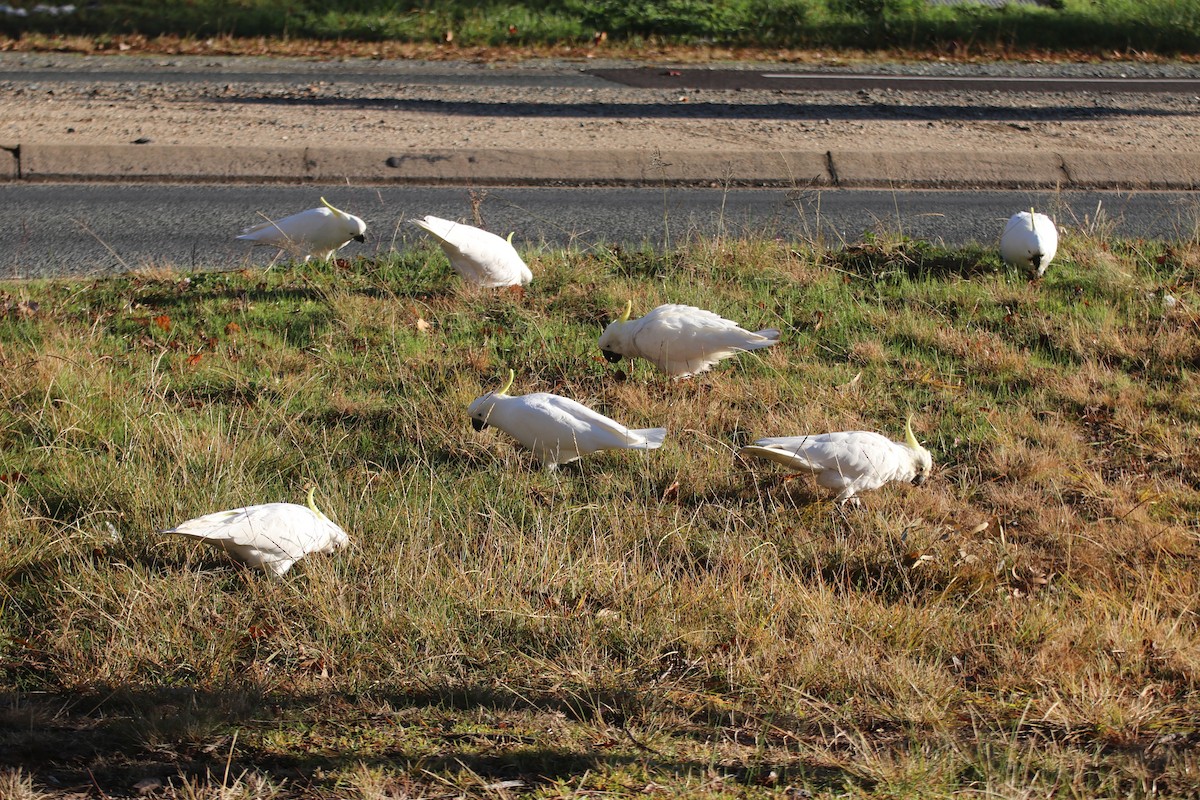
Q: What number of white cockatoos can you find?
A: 7